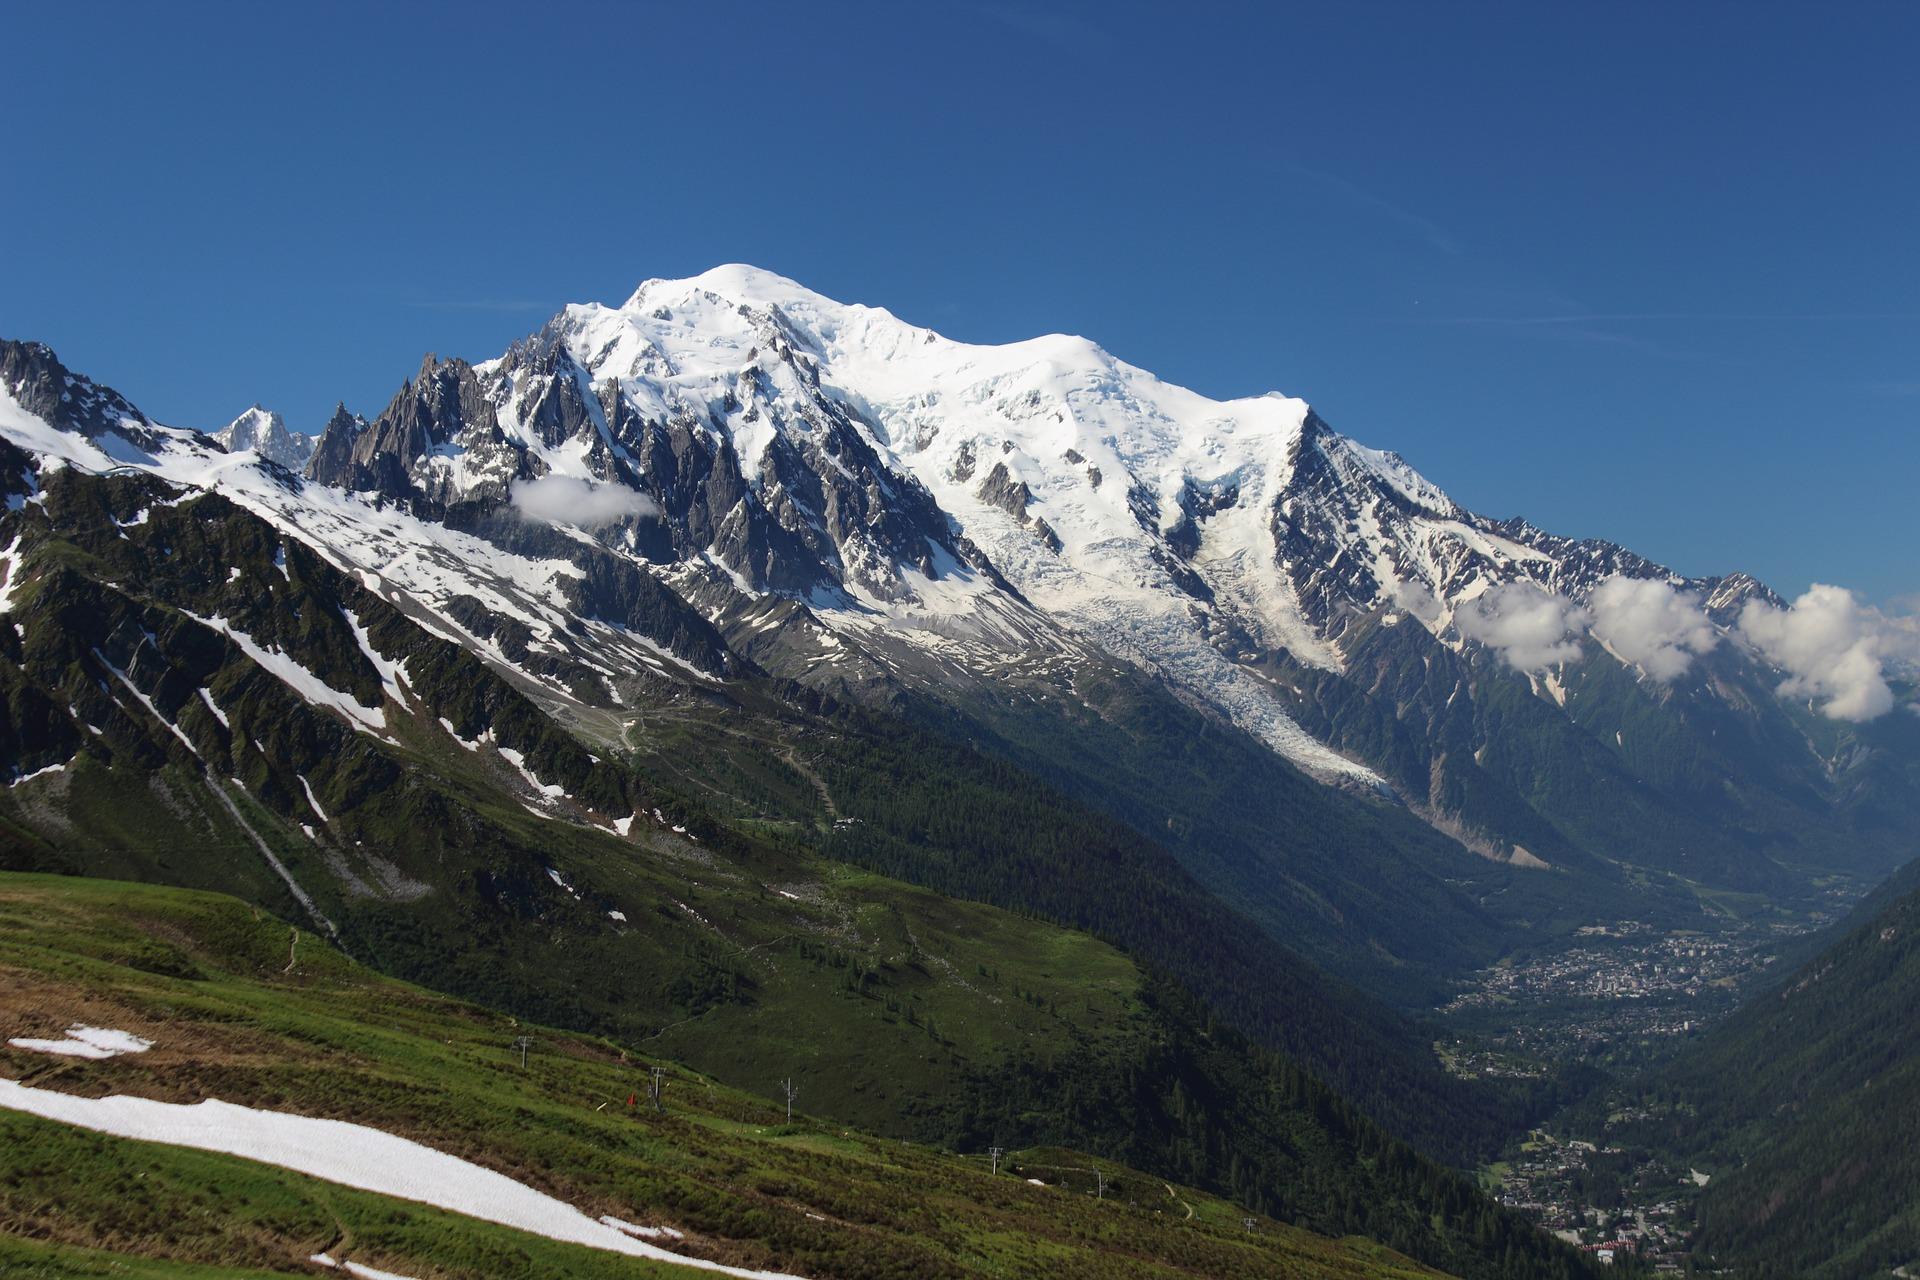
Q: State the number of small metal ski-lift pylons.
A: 6